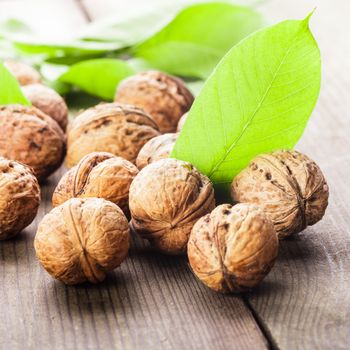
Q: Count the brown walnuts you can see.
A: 13